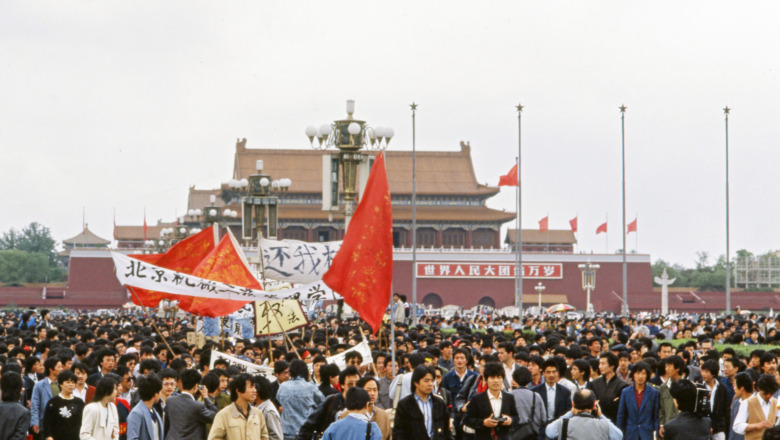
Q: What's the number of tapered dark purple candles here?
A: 0